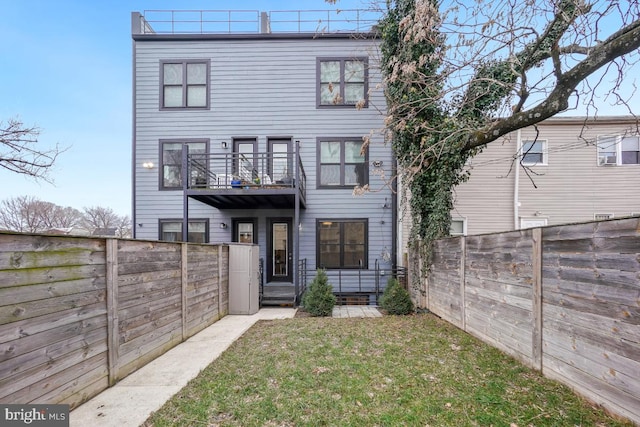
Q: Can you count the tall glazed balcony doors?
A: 2